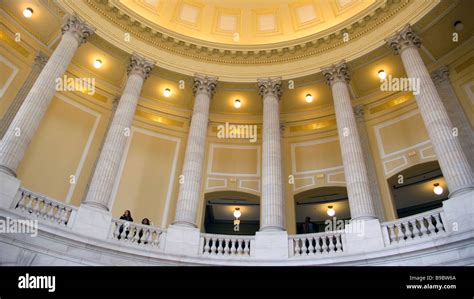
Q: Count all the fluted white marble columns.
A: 6